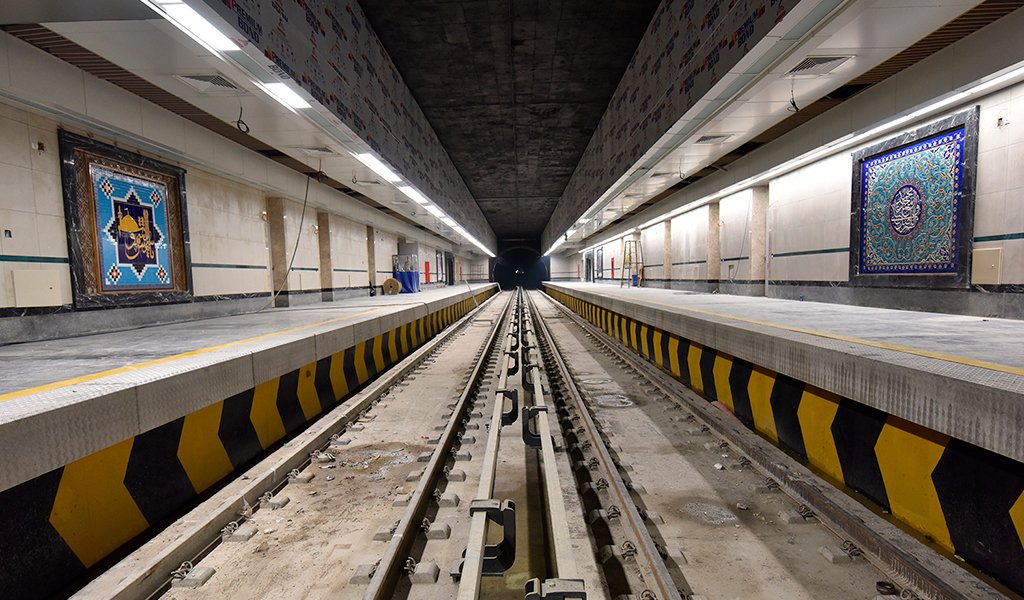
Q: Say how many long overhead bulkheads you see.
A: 2